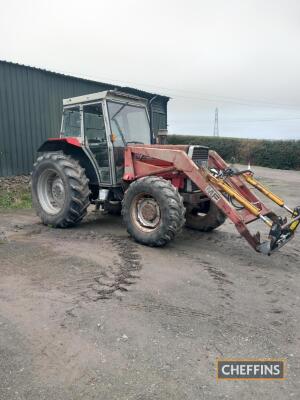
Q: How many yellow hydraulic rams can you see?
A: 2